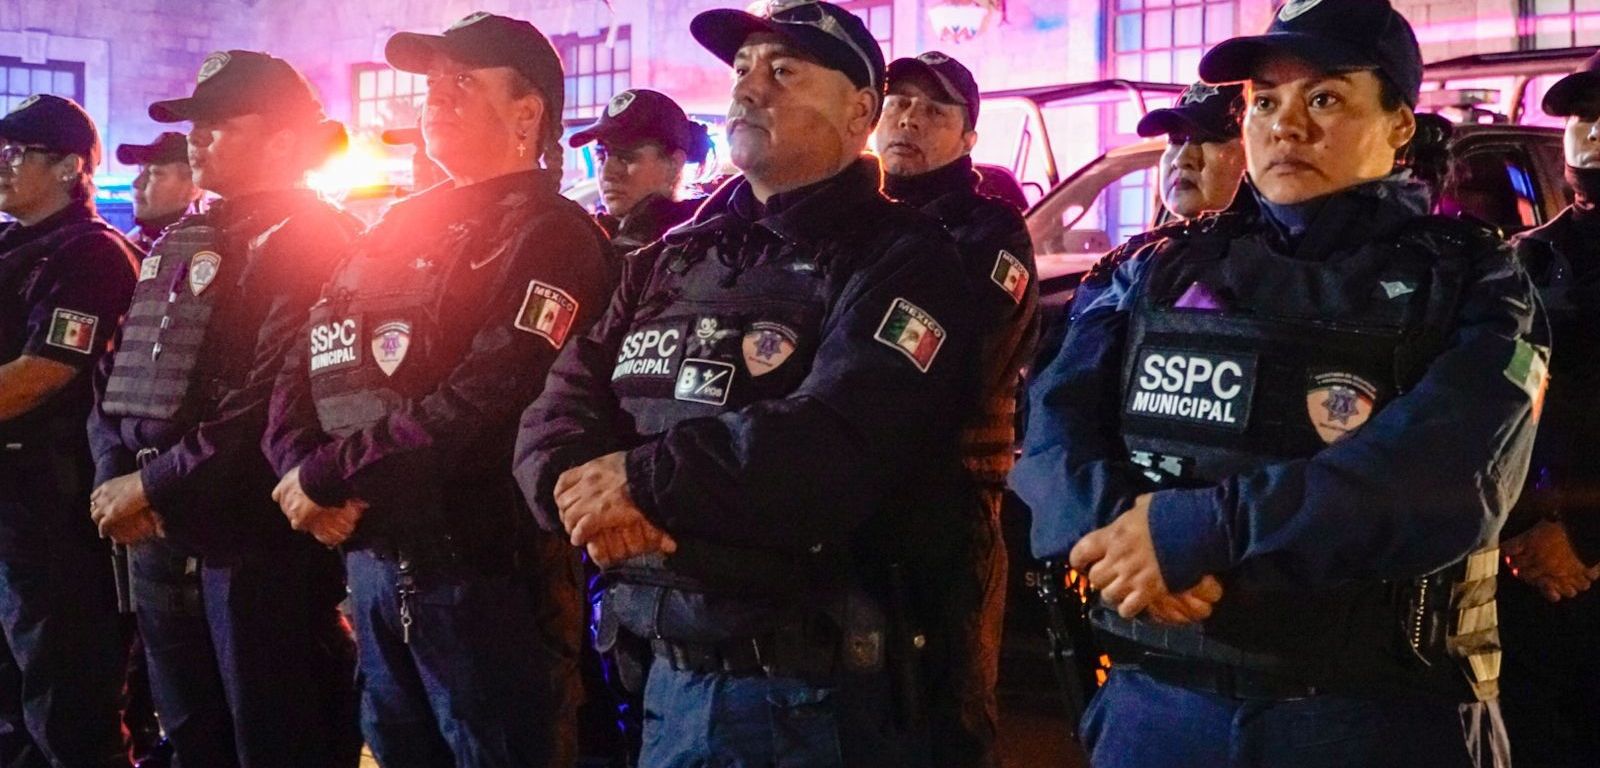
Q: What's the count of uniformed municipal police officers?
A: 11